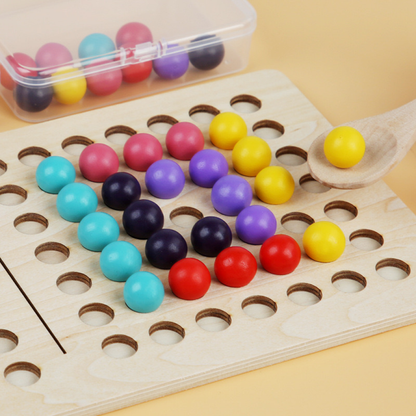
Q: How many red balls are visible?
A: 5